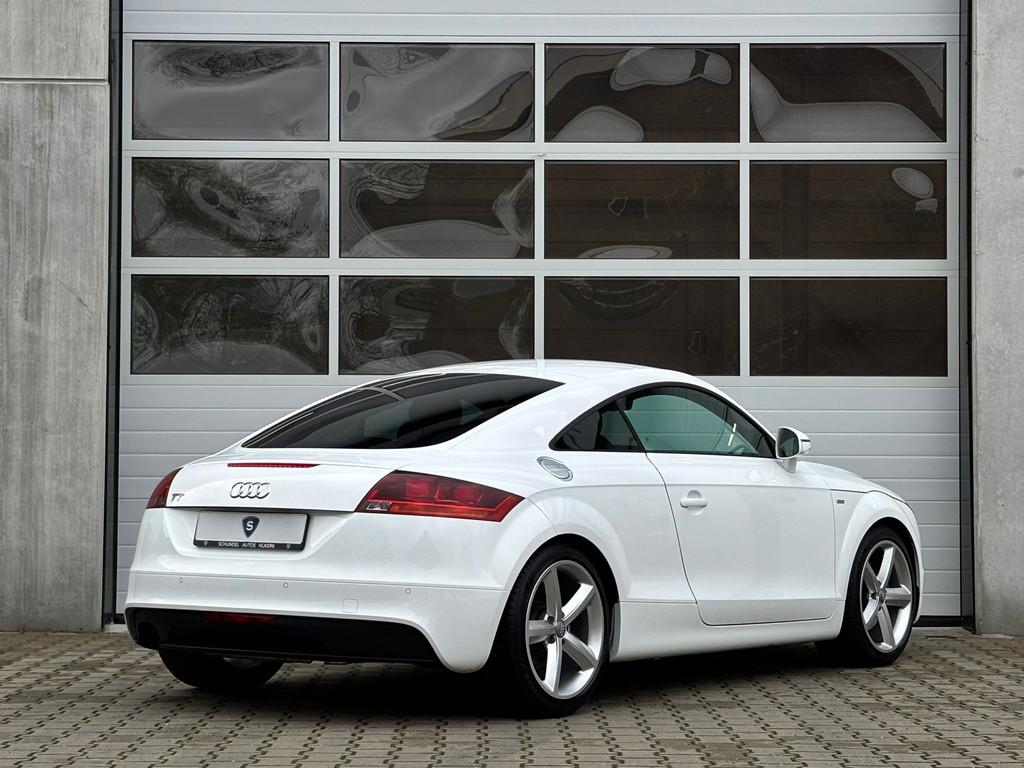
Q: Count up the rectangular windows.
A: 12